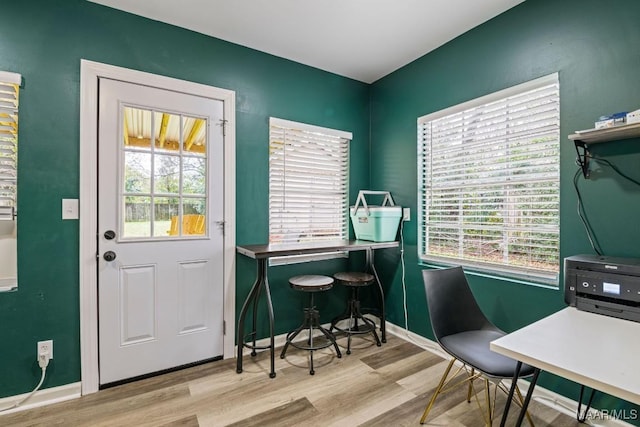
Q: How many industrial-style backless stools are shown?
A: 2